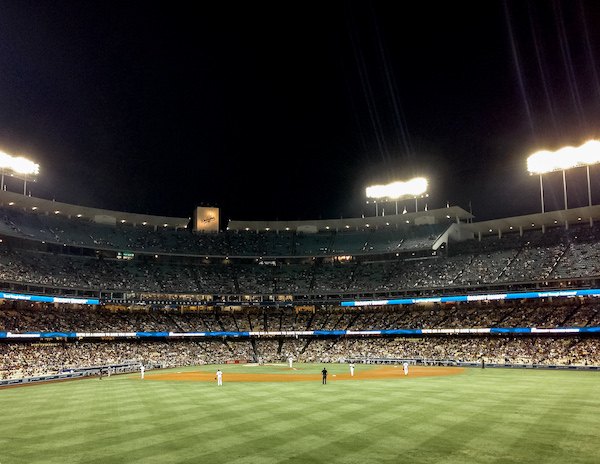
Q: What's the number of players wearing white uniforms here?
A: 5